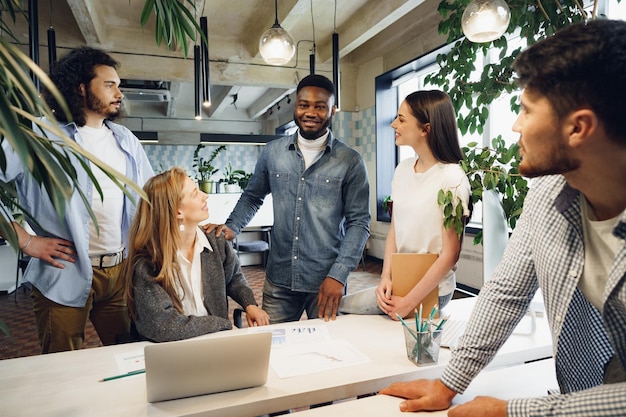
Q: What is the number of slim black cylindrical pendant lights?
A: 6